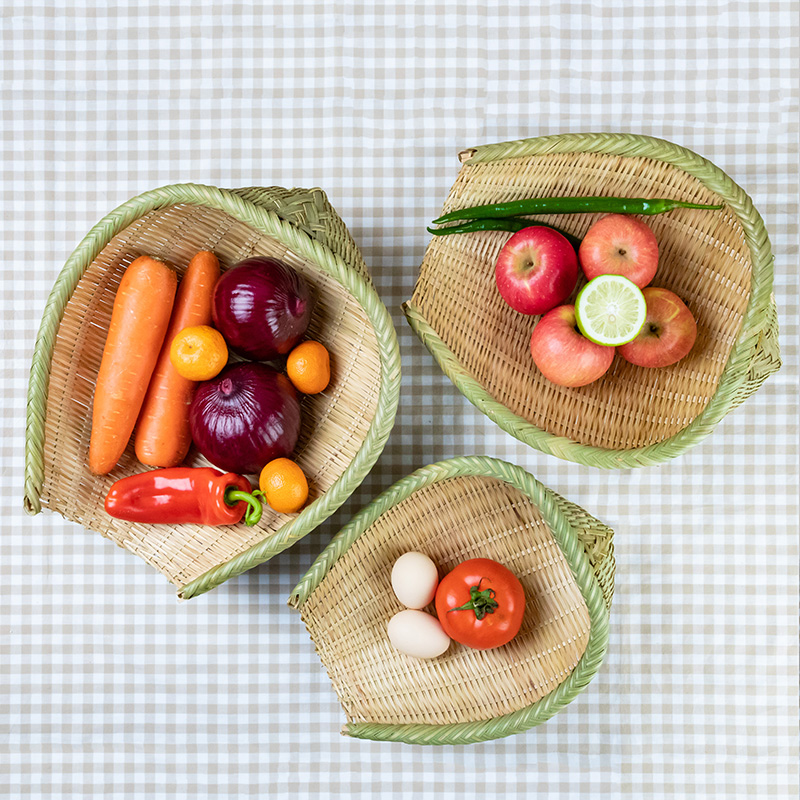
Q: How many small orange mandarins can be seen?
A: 3